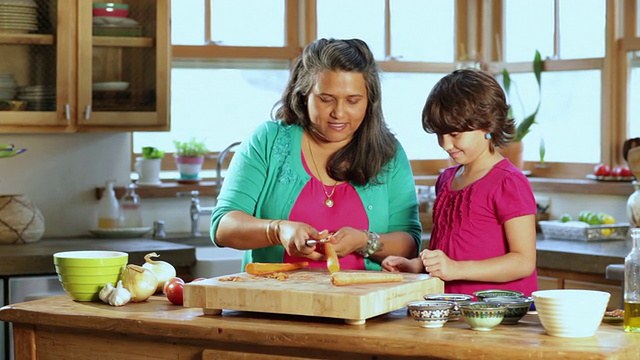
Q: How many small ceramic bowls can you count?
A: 5